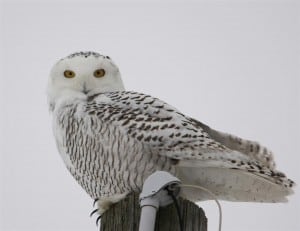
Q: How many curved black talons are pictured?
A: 3